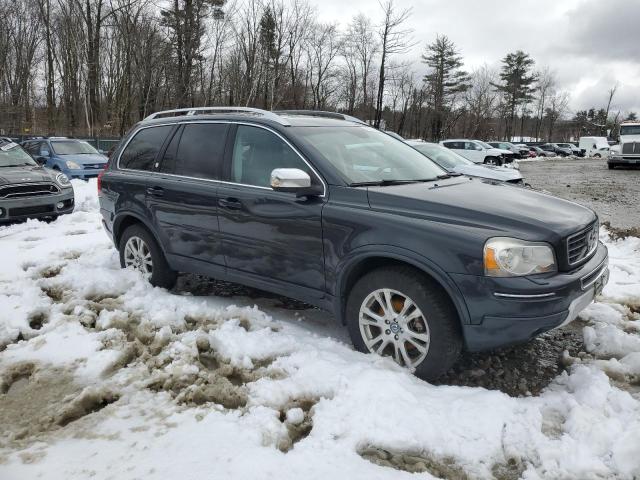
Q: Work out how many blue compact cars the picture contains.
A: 1